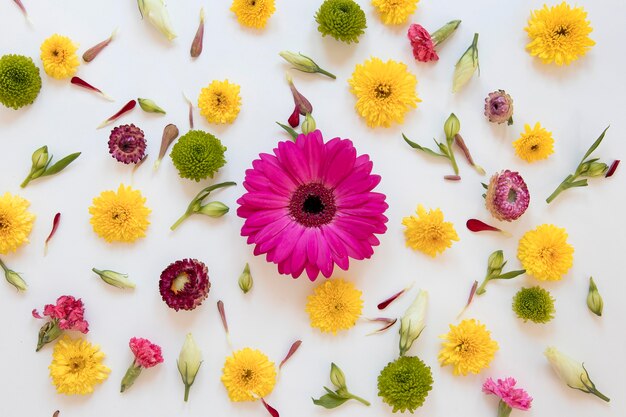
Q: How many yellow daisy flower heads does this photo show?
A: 15